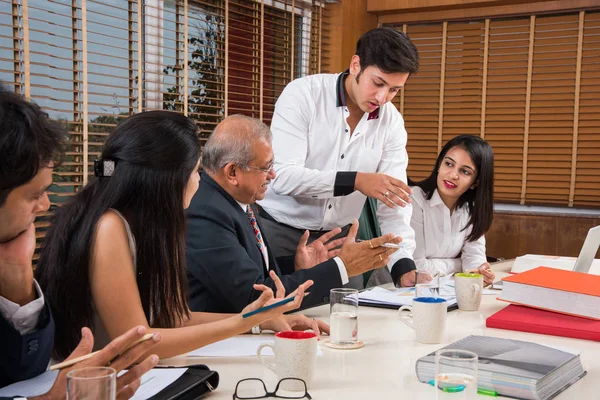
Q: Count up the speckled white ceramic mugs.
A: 3